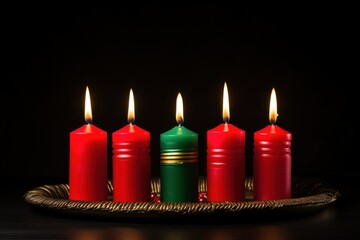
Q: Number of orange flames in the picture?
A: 5